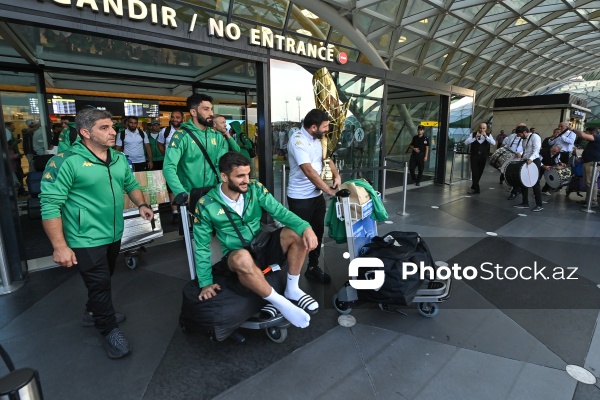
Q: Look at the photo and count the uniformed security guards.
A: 1